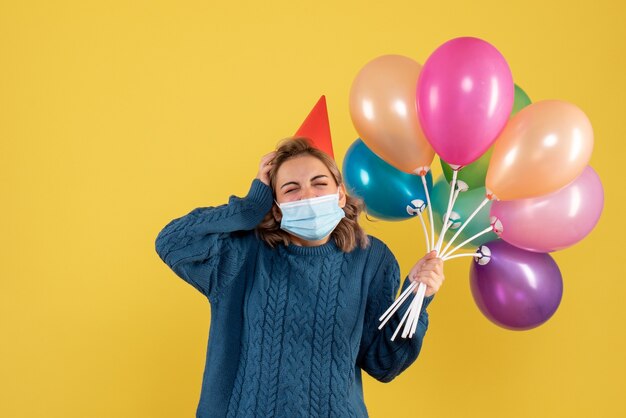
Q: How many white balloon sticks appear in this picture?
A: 8